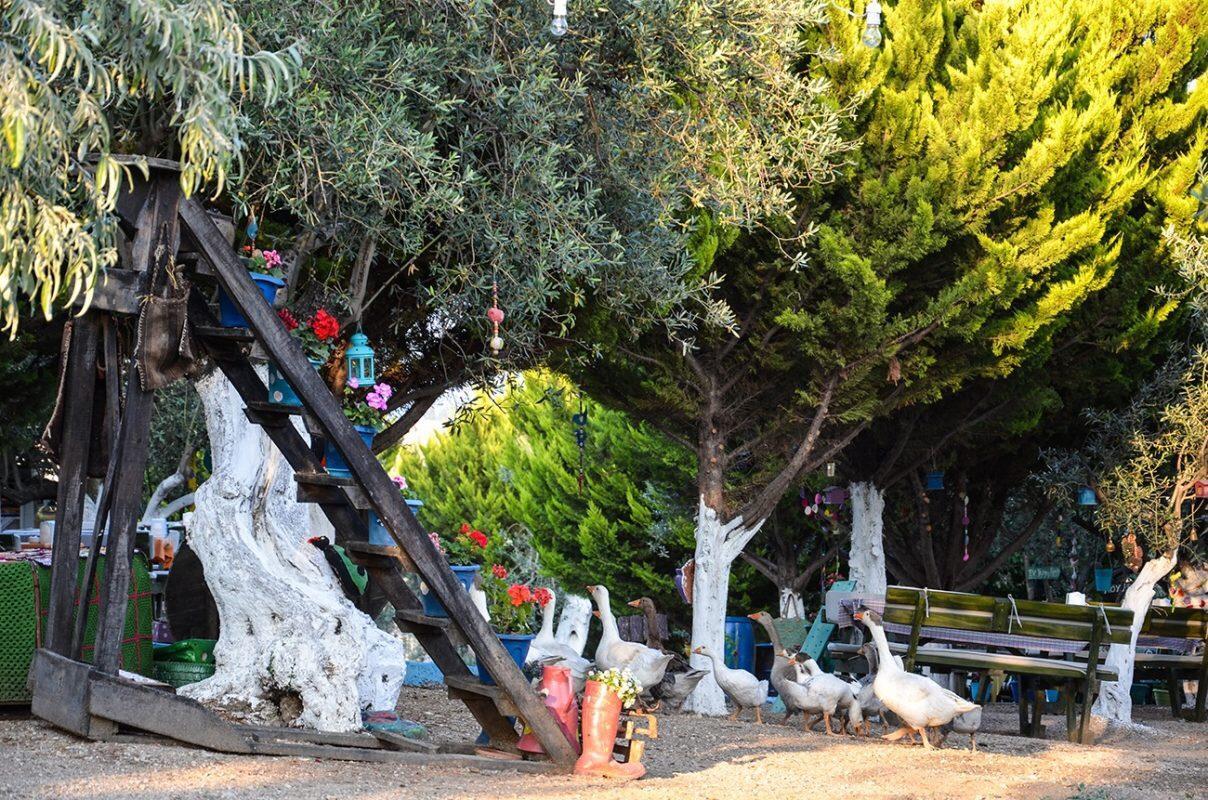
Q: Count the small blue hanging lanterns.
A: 1